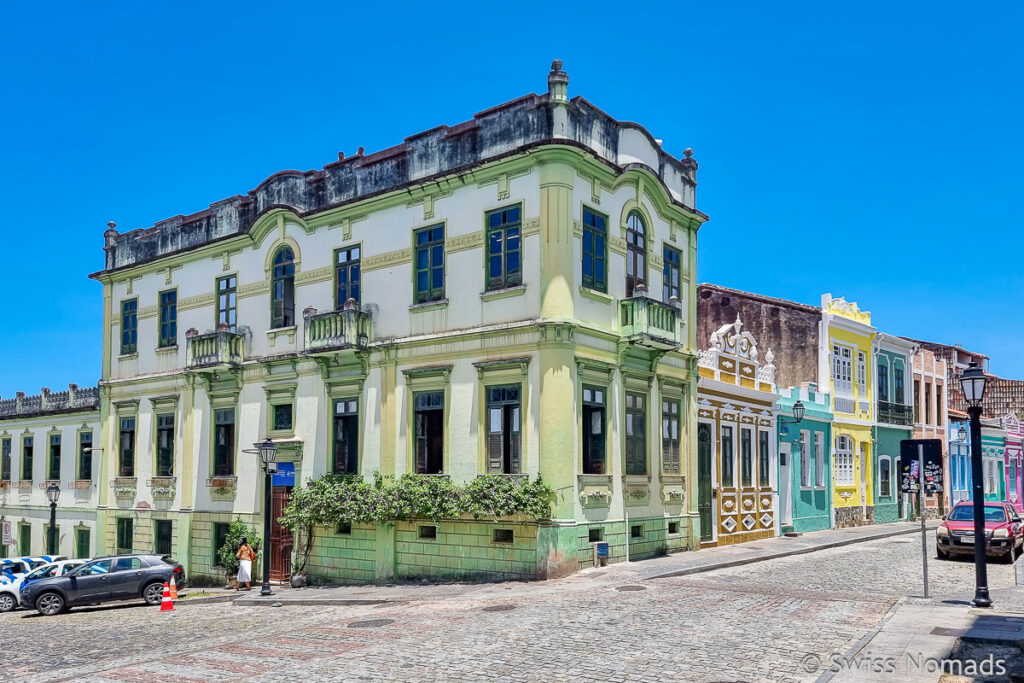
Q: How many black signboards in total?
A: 1